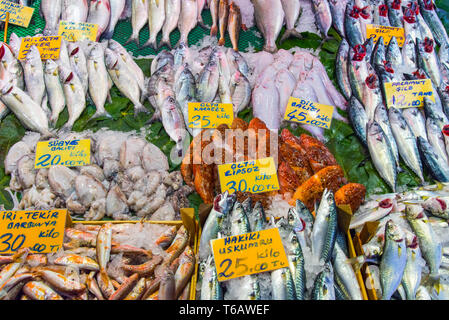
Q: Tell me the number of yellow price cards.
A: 11